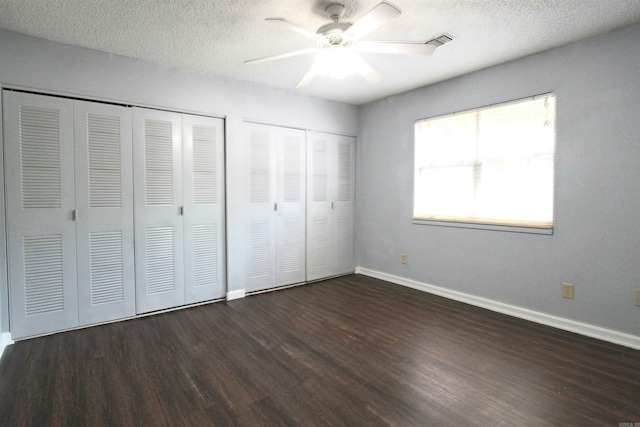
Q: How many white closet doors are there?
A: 8